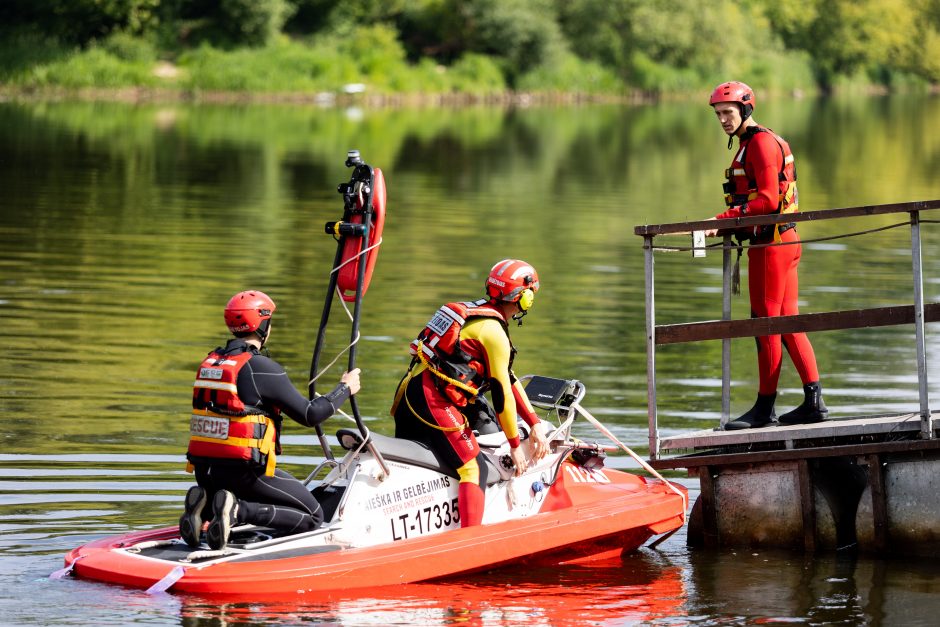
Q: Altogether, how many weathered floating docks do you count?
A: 1